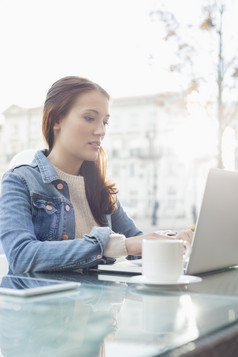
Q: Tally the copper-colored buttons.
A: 5